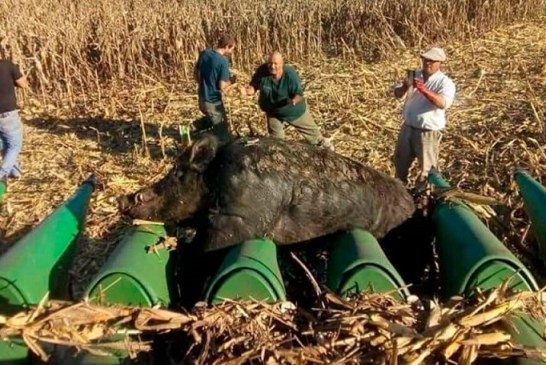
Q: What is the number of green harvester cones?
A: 6